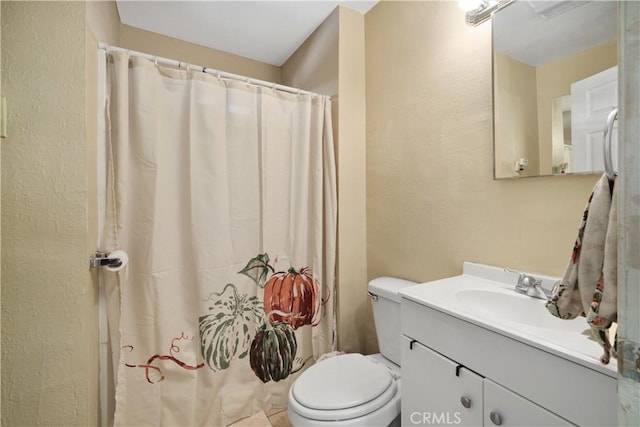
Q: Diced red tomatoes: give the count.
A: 0